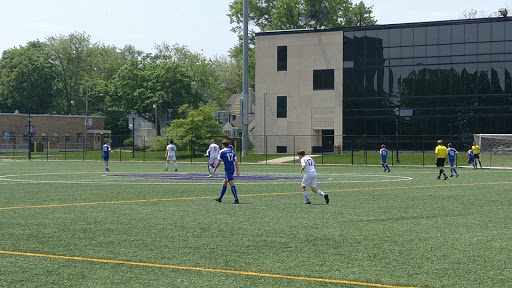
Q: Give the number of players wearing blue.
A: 5